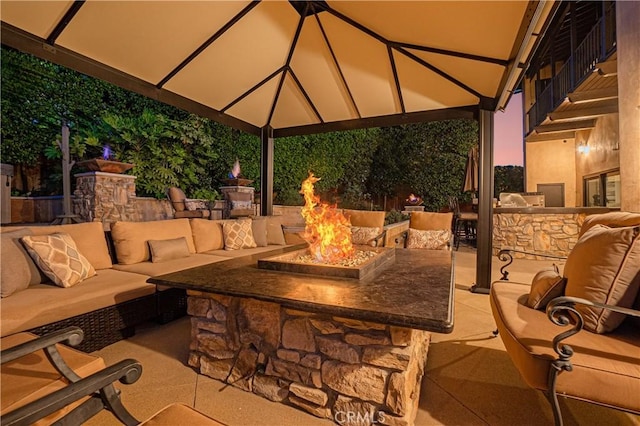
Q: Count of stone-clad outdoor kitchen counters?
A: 1